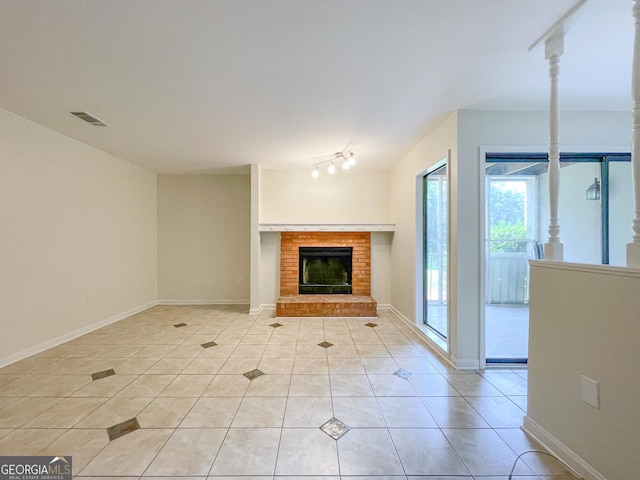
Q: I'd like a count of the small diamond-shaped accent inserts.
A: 10